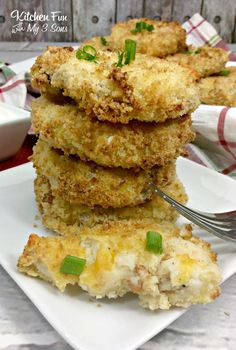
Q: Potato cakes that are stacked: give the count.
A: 4